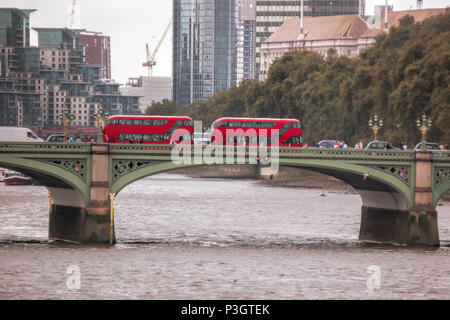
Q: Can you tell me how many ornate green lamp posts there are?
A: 4